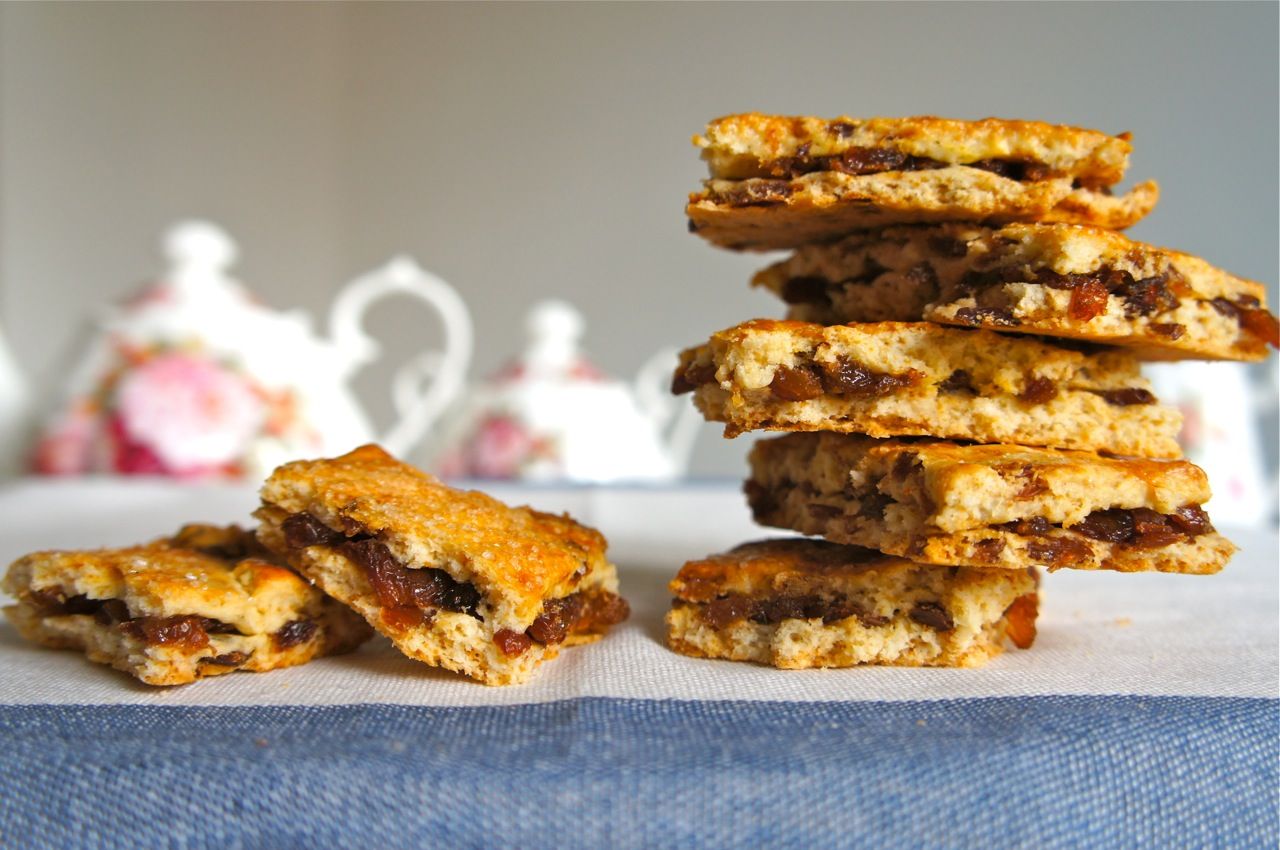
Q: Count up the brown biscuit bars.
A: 7